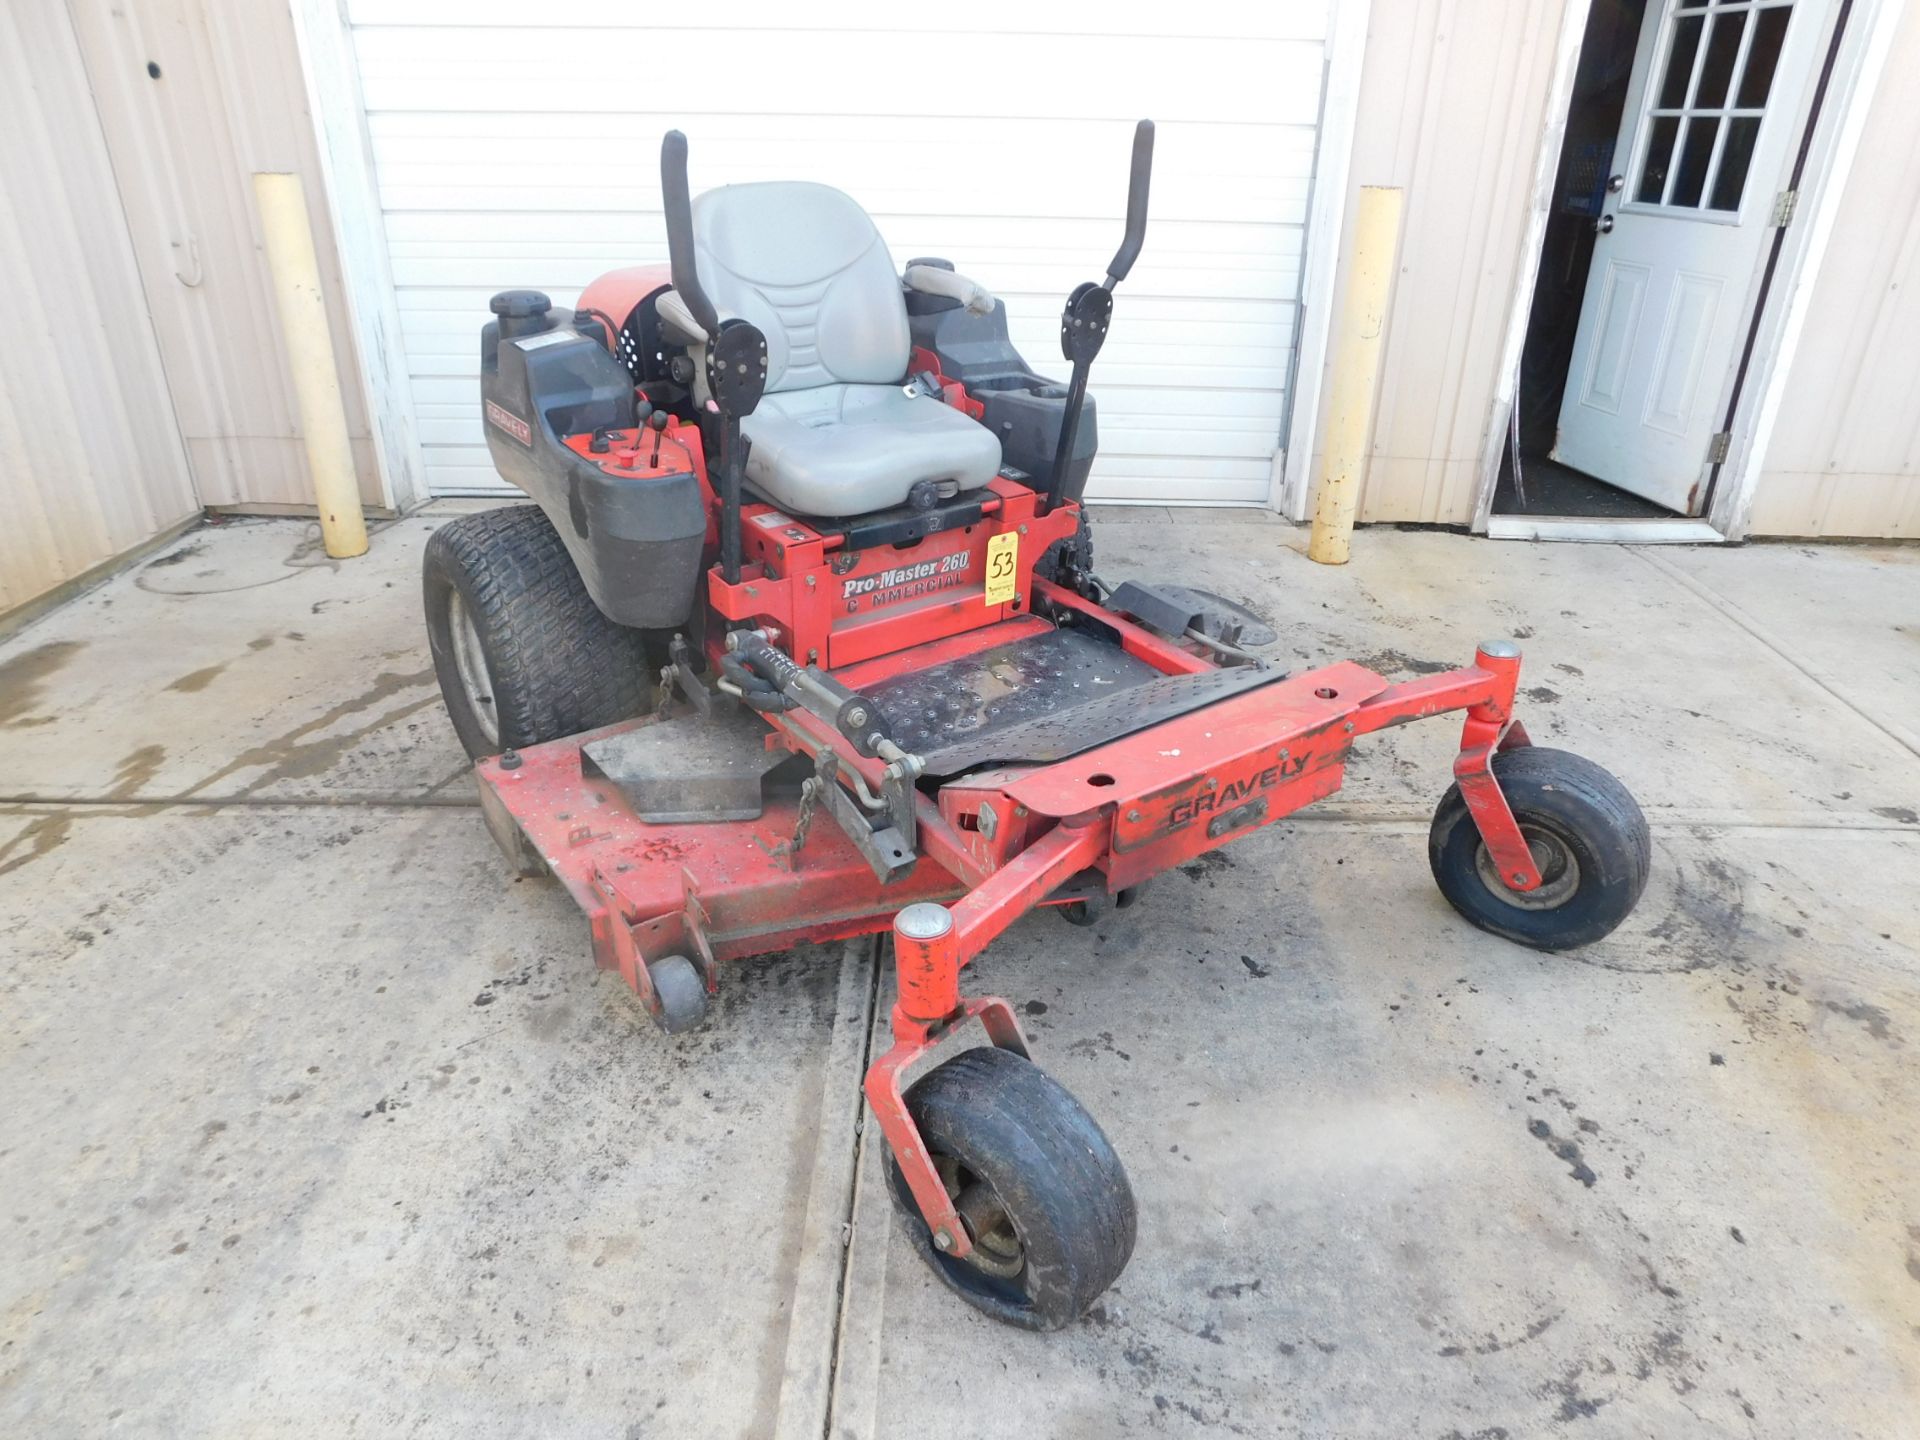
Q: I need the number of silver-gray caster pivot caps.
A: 2